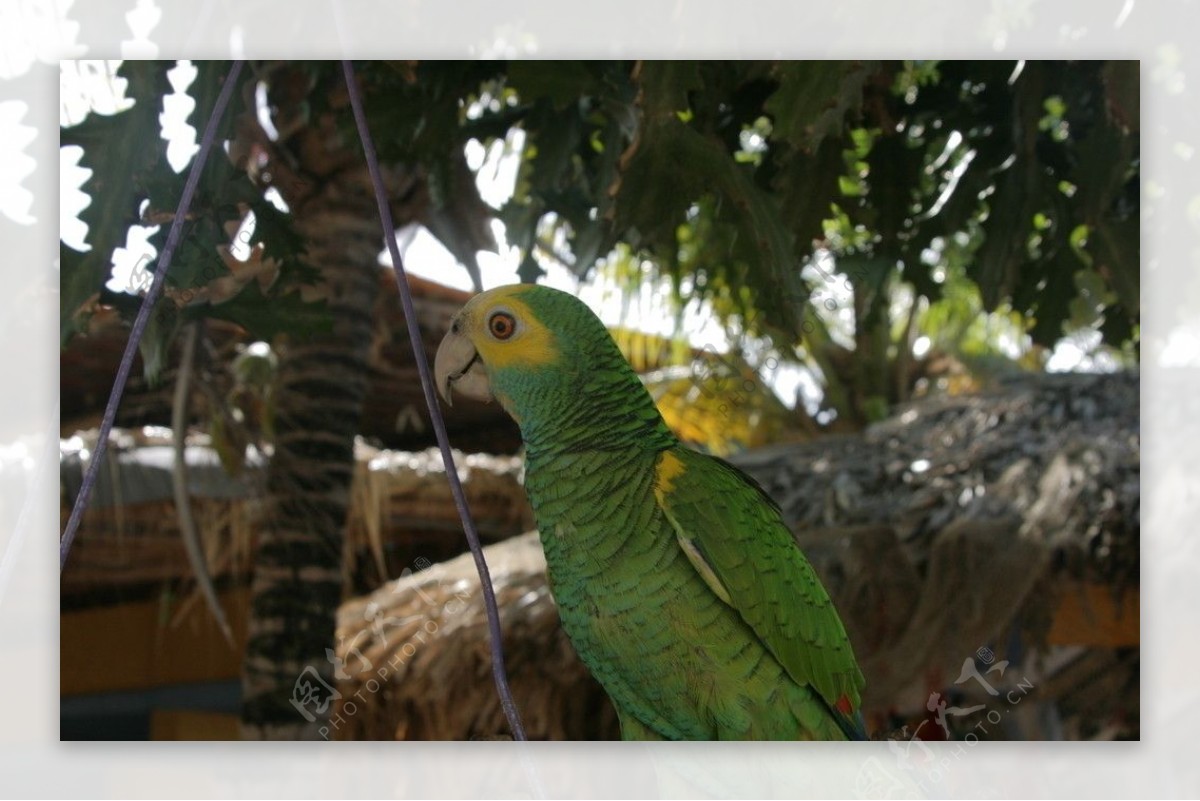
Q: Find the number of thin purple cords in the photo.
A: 2